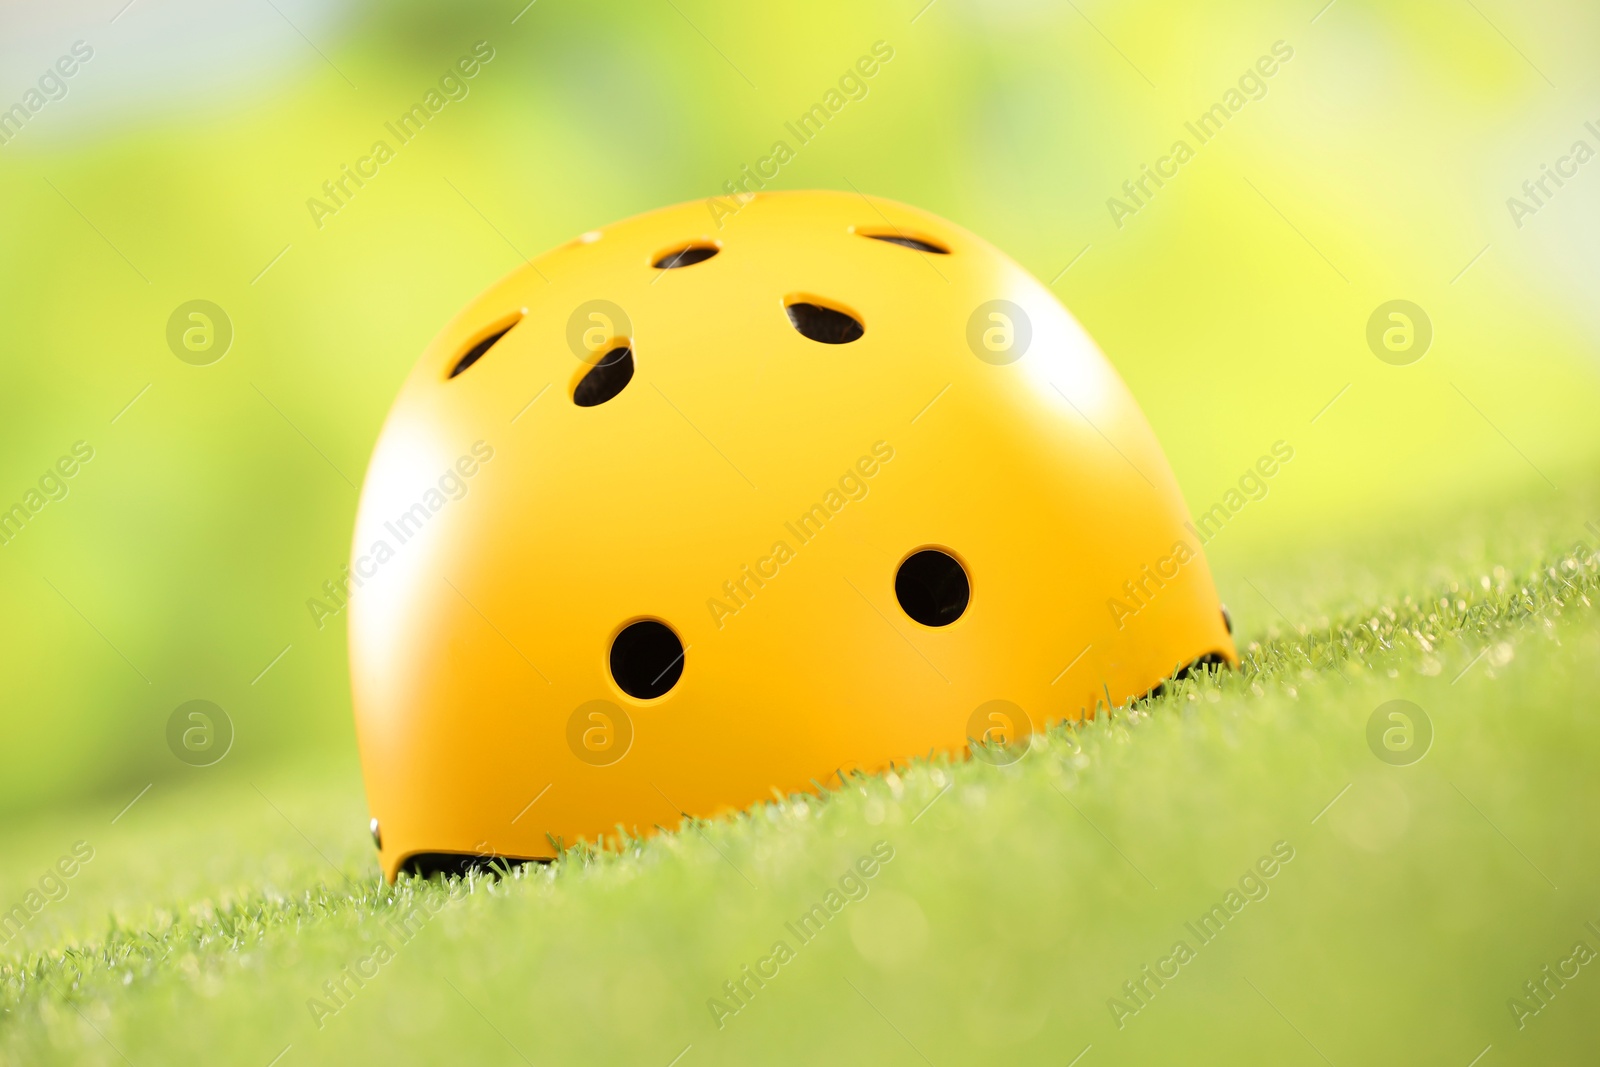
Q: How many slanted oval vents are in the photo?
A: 5